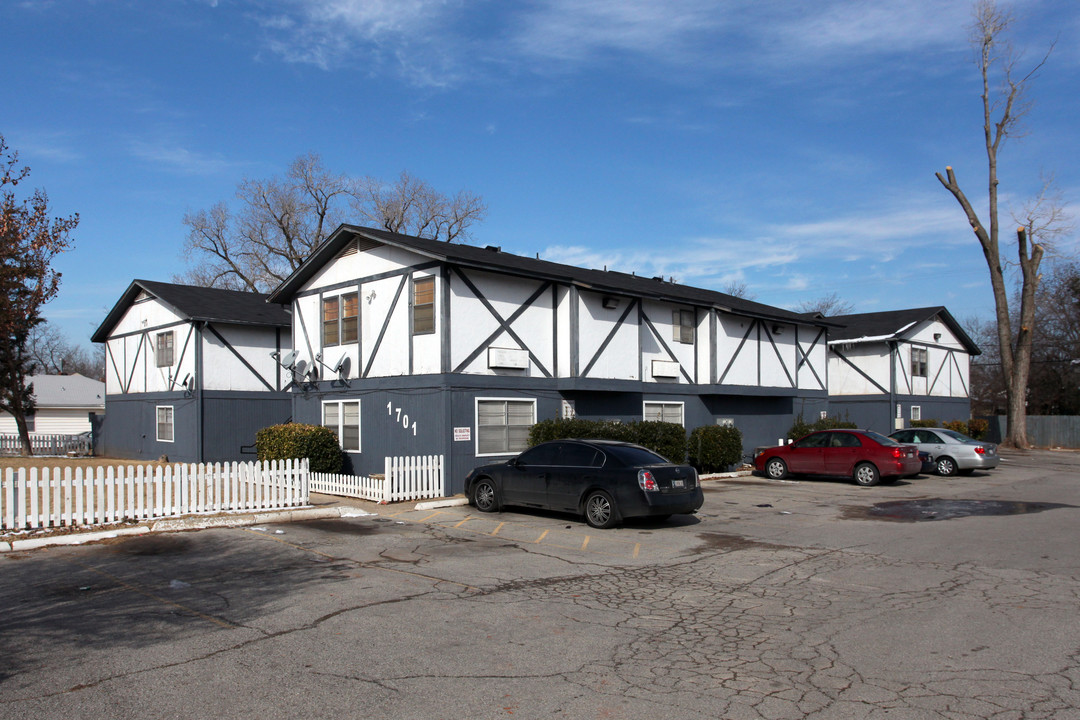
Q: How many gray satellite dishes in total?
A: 4